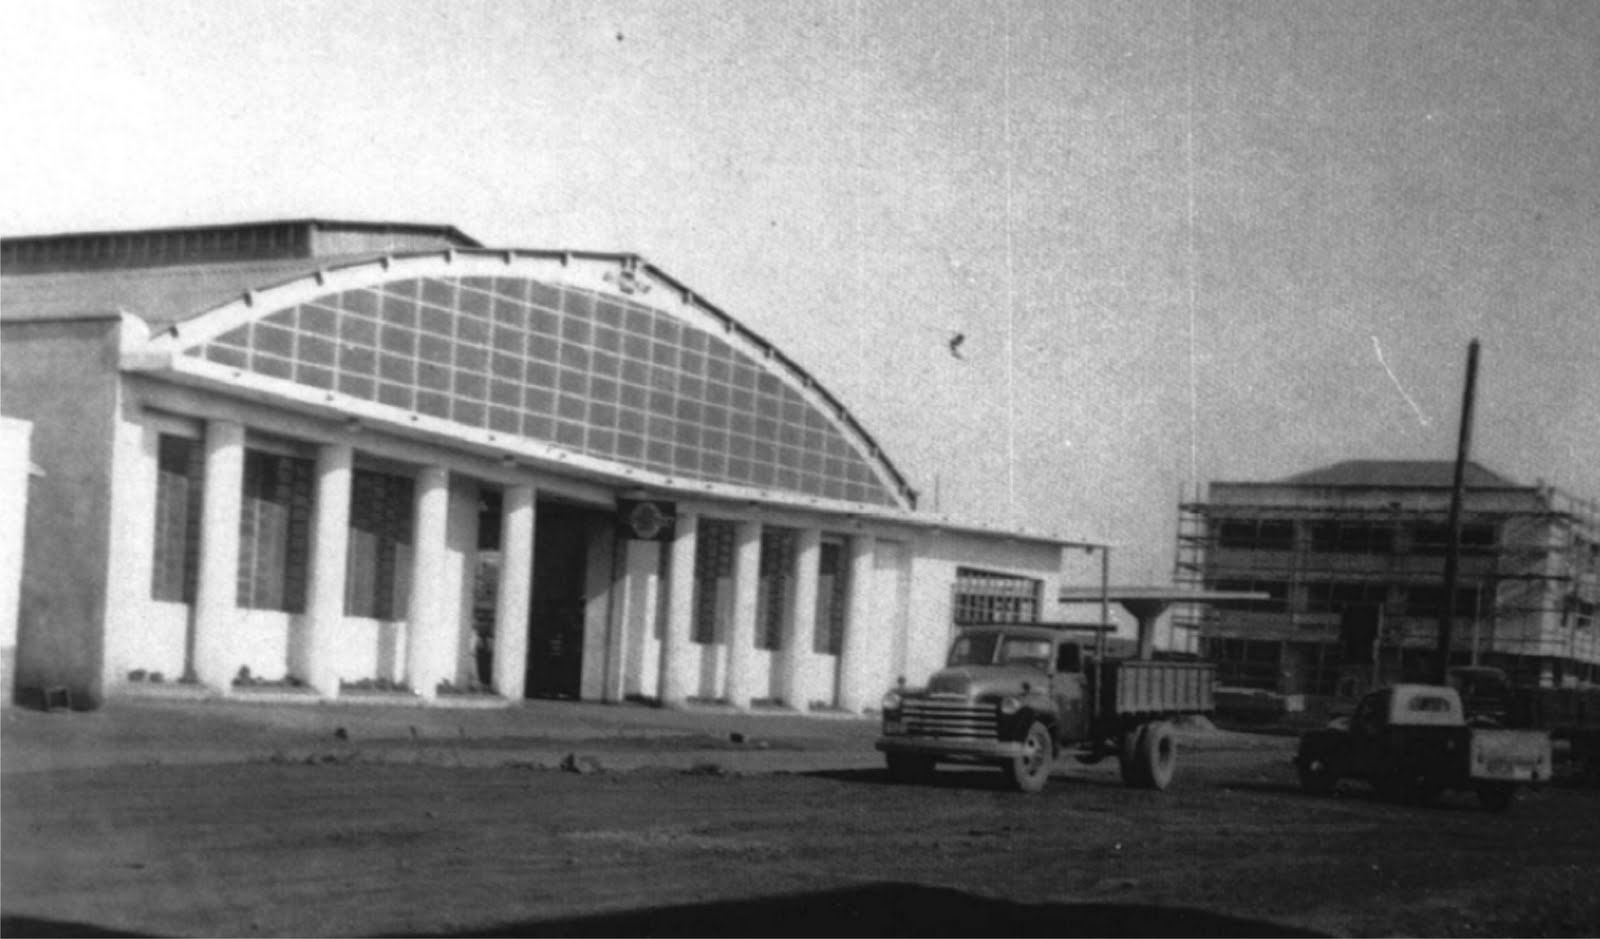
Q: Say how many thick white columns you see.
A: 8